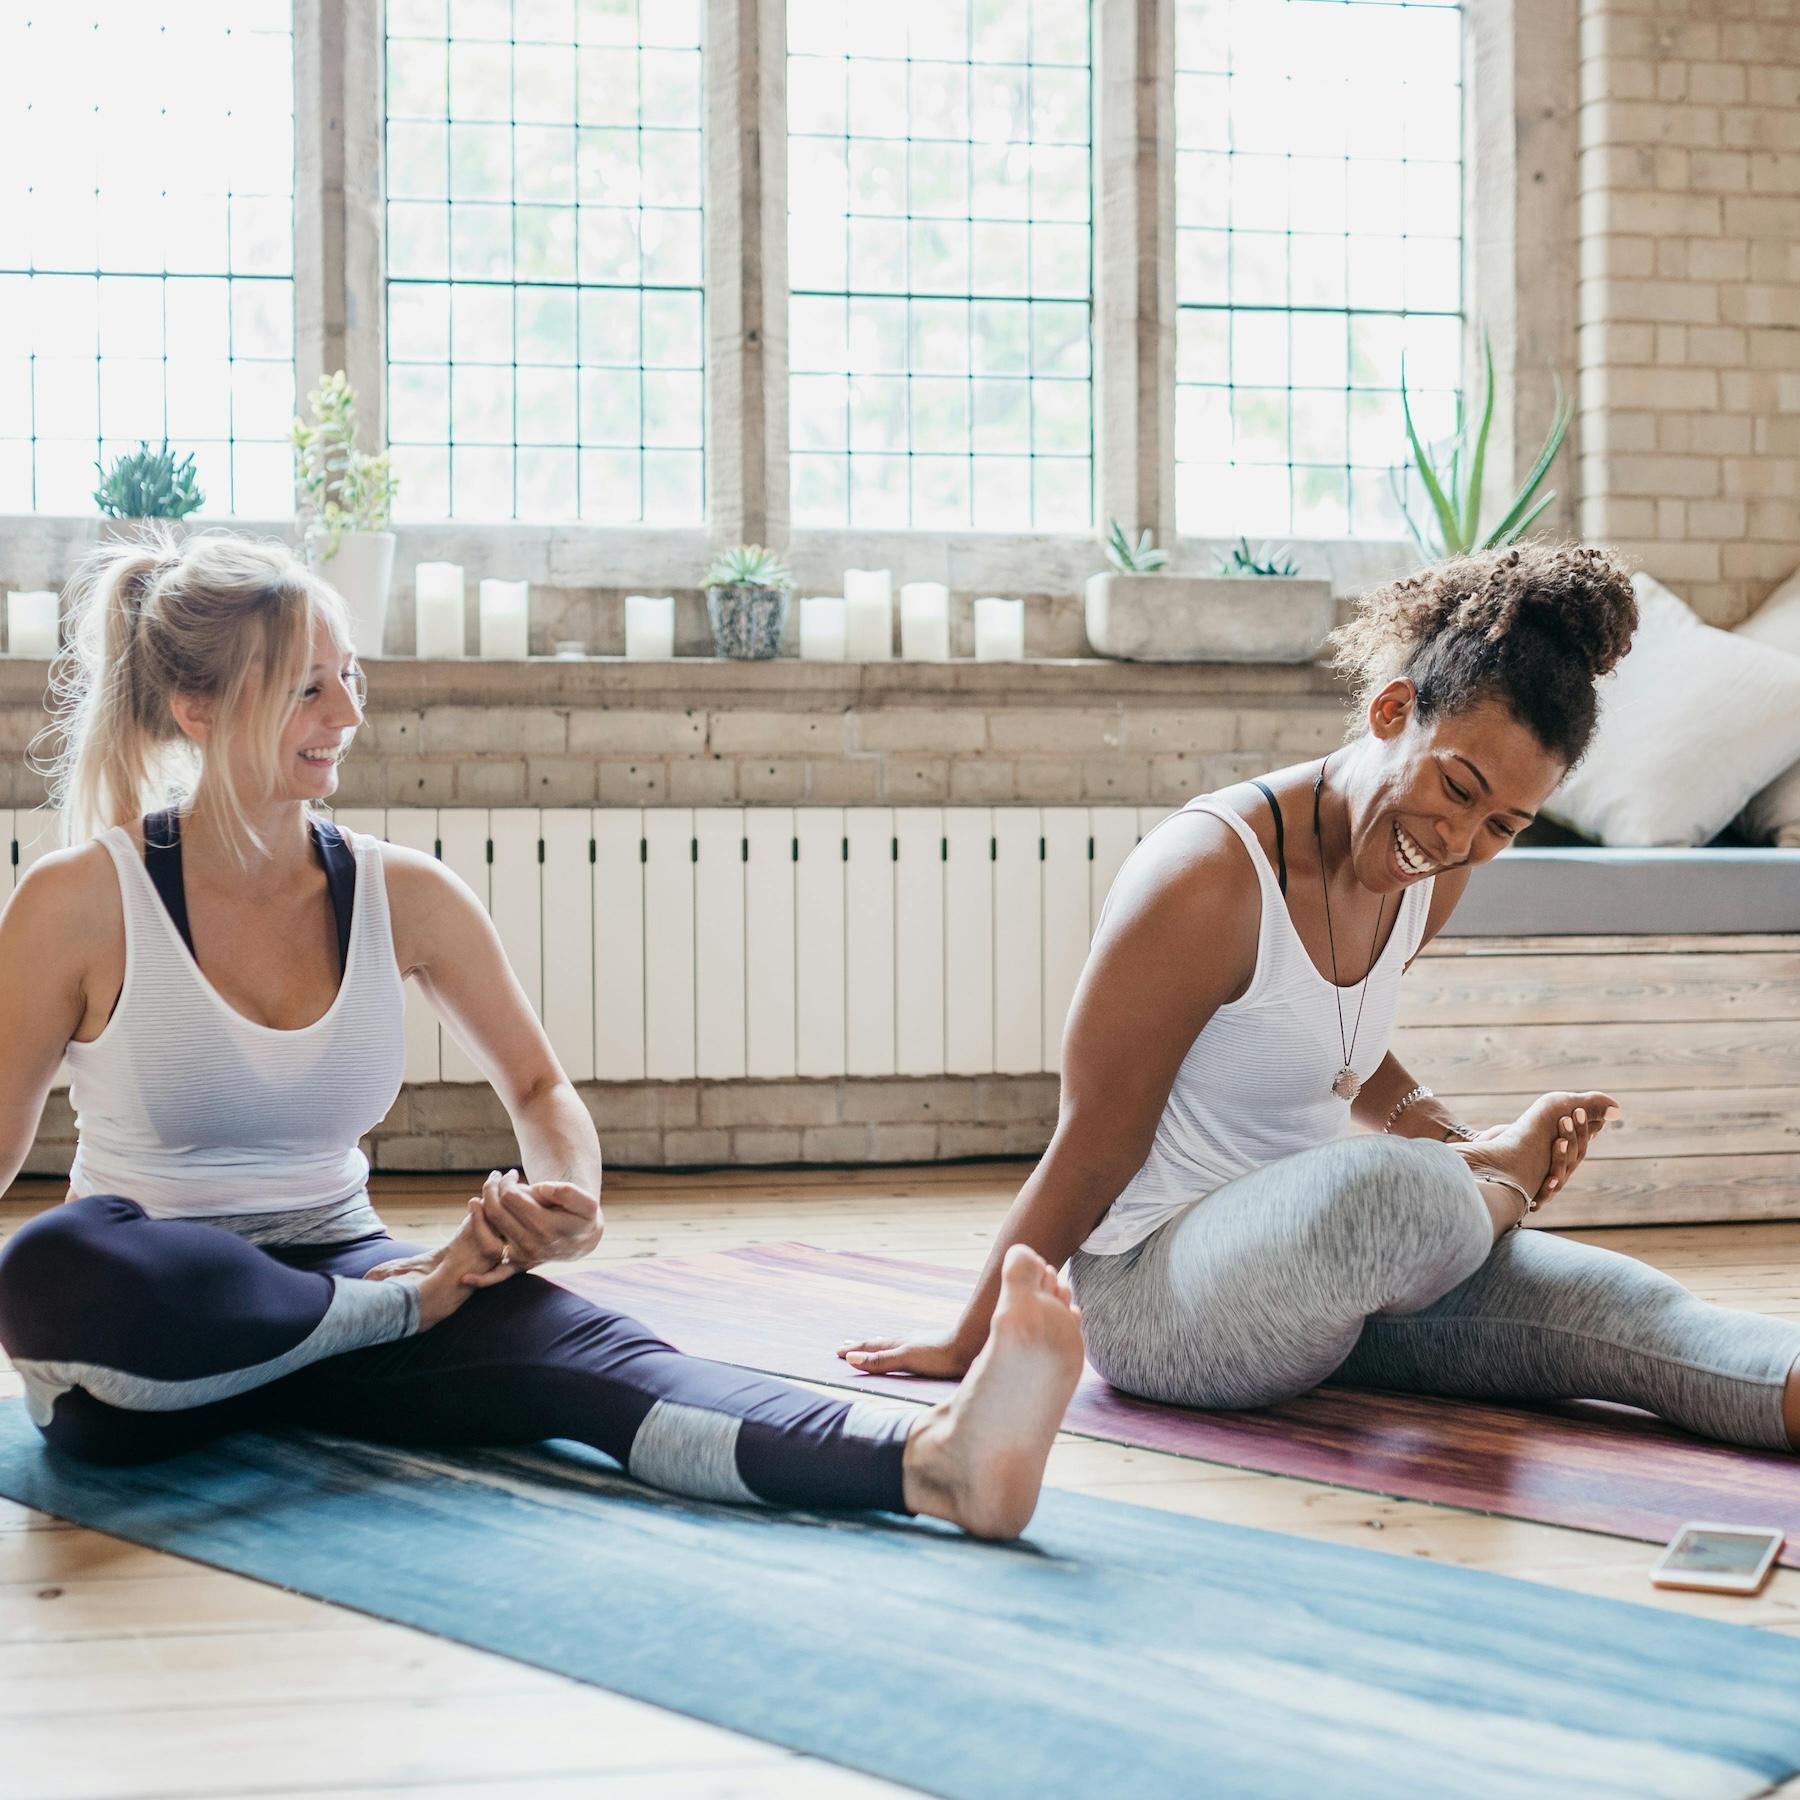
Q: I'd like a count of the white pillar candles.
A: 8